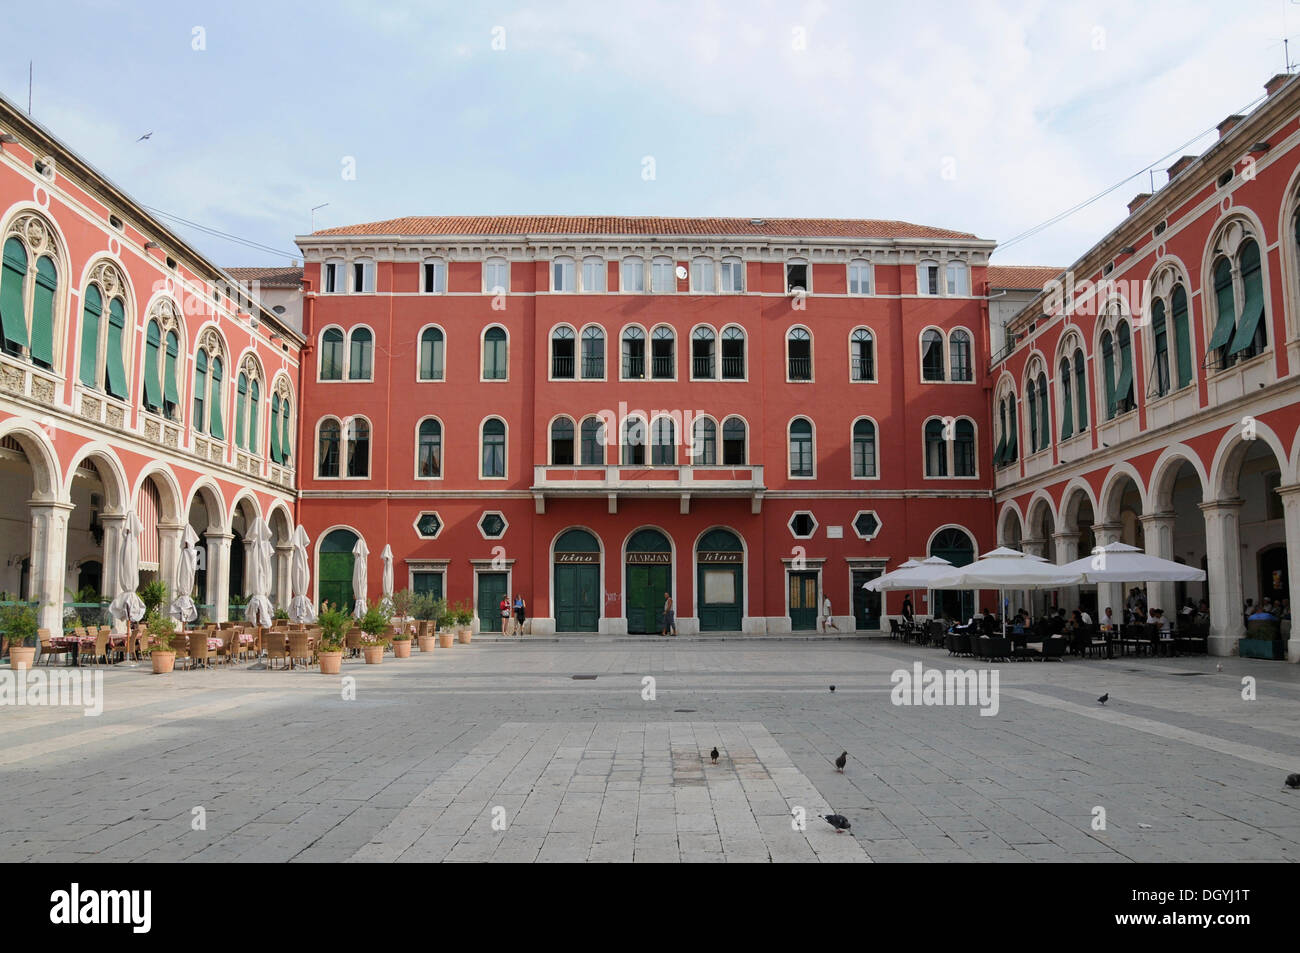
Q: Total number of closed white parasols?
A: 6